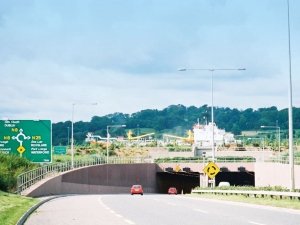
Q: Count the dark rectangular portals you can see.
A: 2